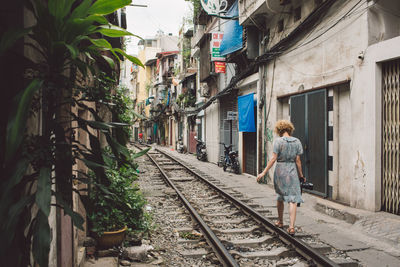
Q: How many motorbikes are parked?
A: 3